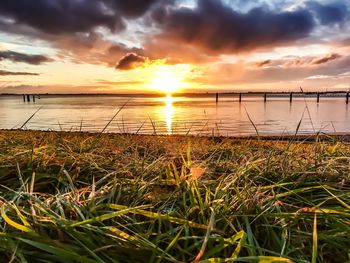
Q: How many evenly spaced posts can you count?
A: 6